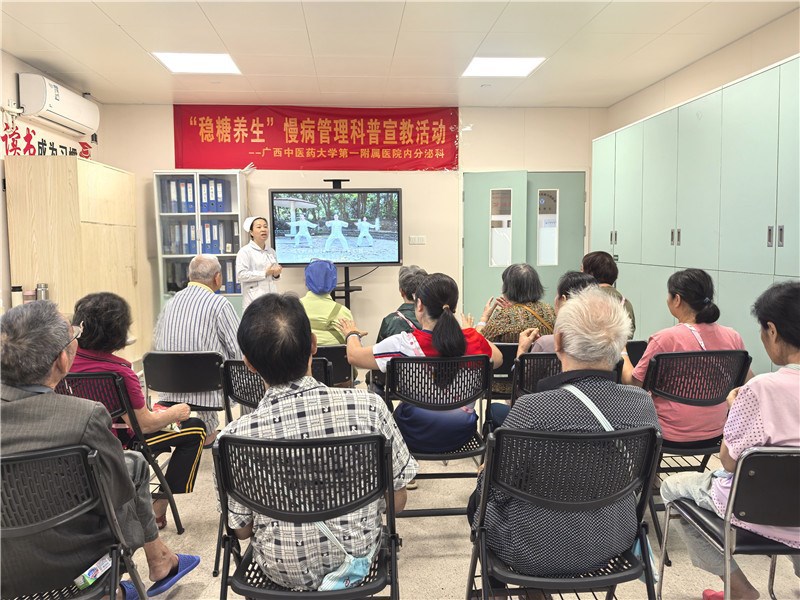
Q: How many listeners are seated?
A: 13